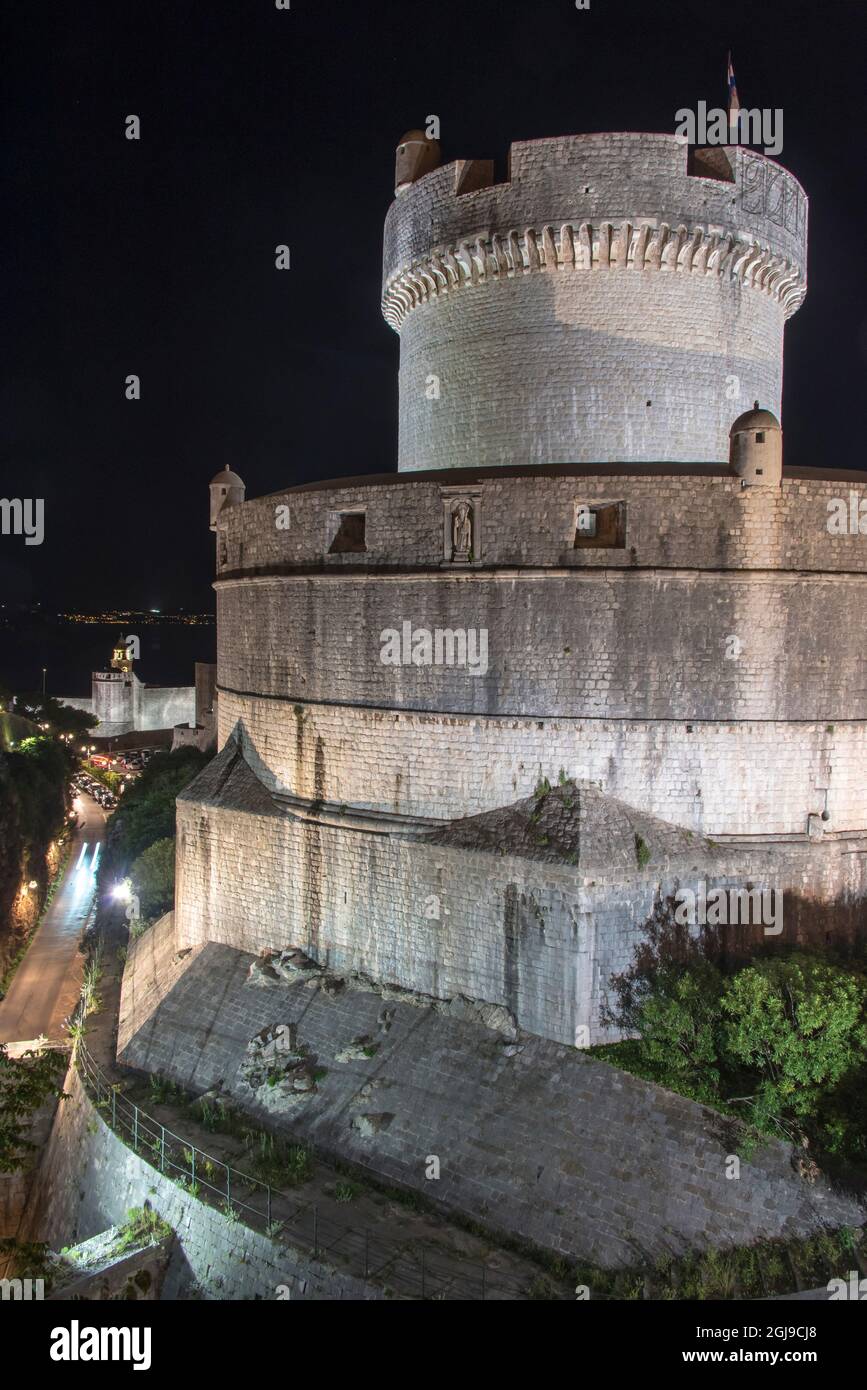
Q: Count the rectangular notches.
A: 2